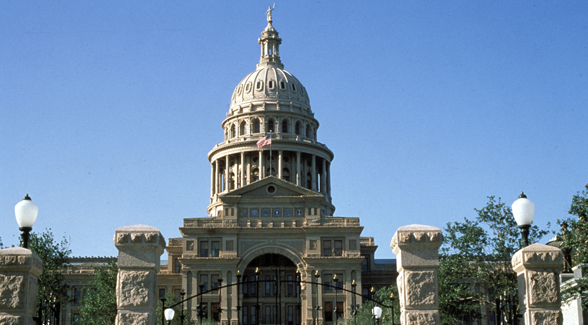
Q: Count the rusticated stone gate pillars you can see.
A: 4